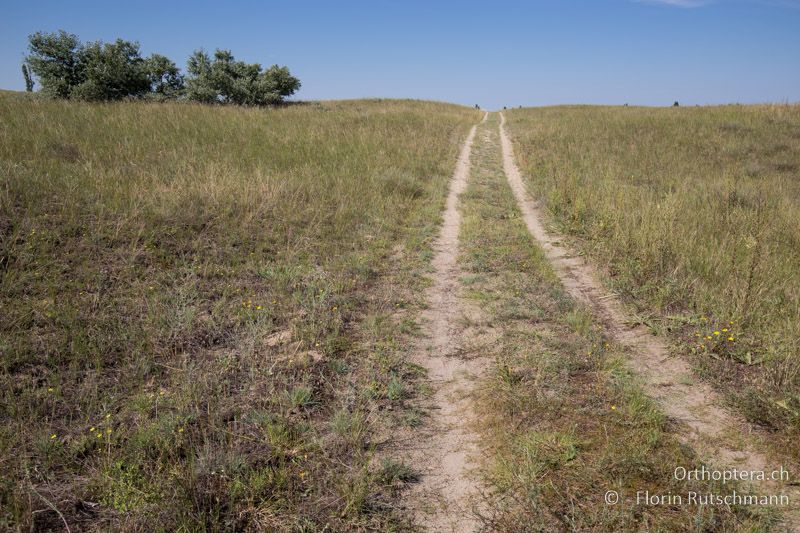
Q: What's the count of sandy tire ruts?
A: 2